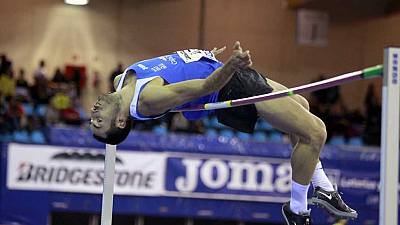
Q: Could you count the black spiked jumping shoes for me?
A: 2